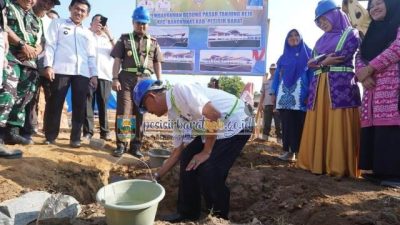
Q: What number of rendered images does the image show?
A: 4